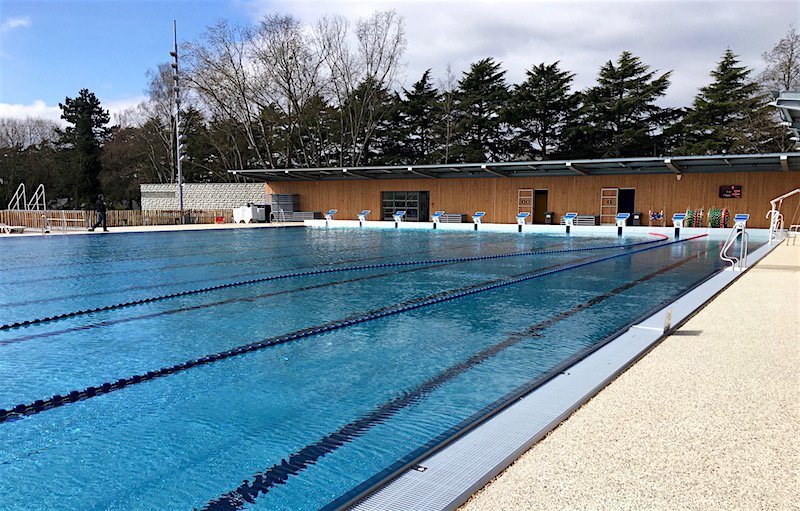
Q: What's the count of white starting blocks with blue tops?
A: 10